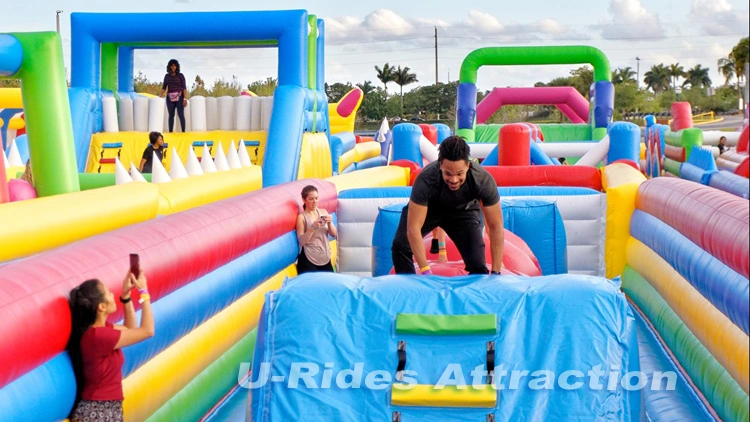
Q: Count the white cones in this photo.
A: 11